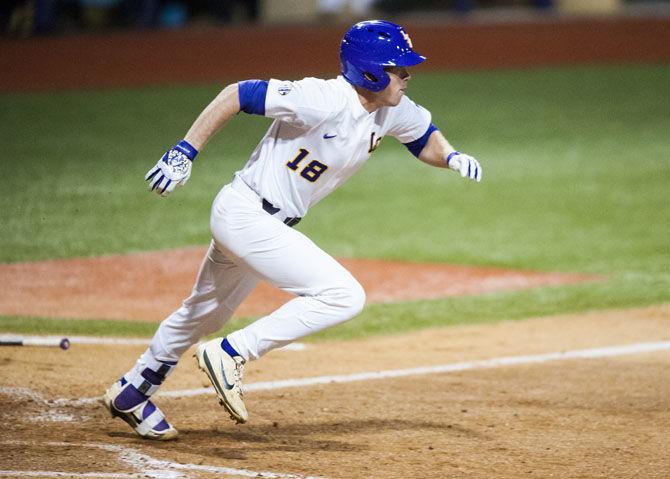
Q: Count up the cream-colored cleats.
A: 2